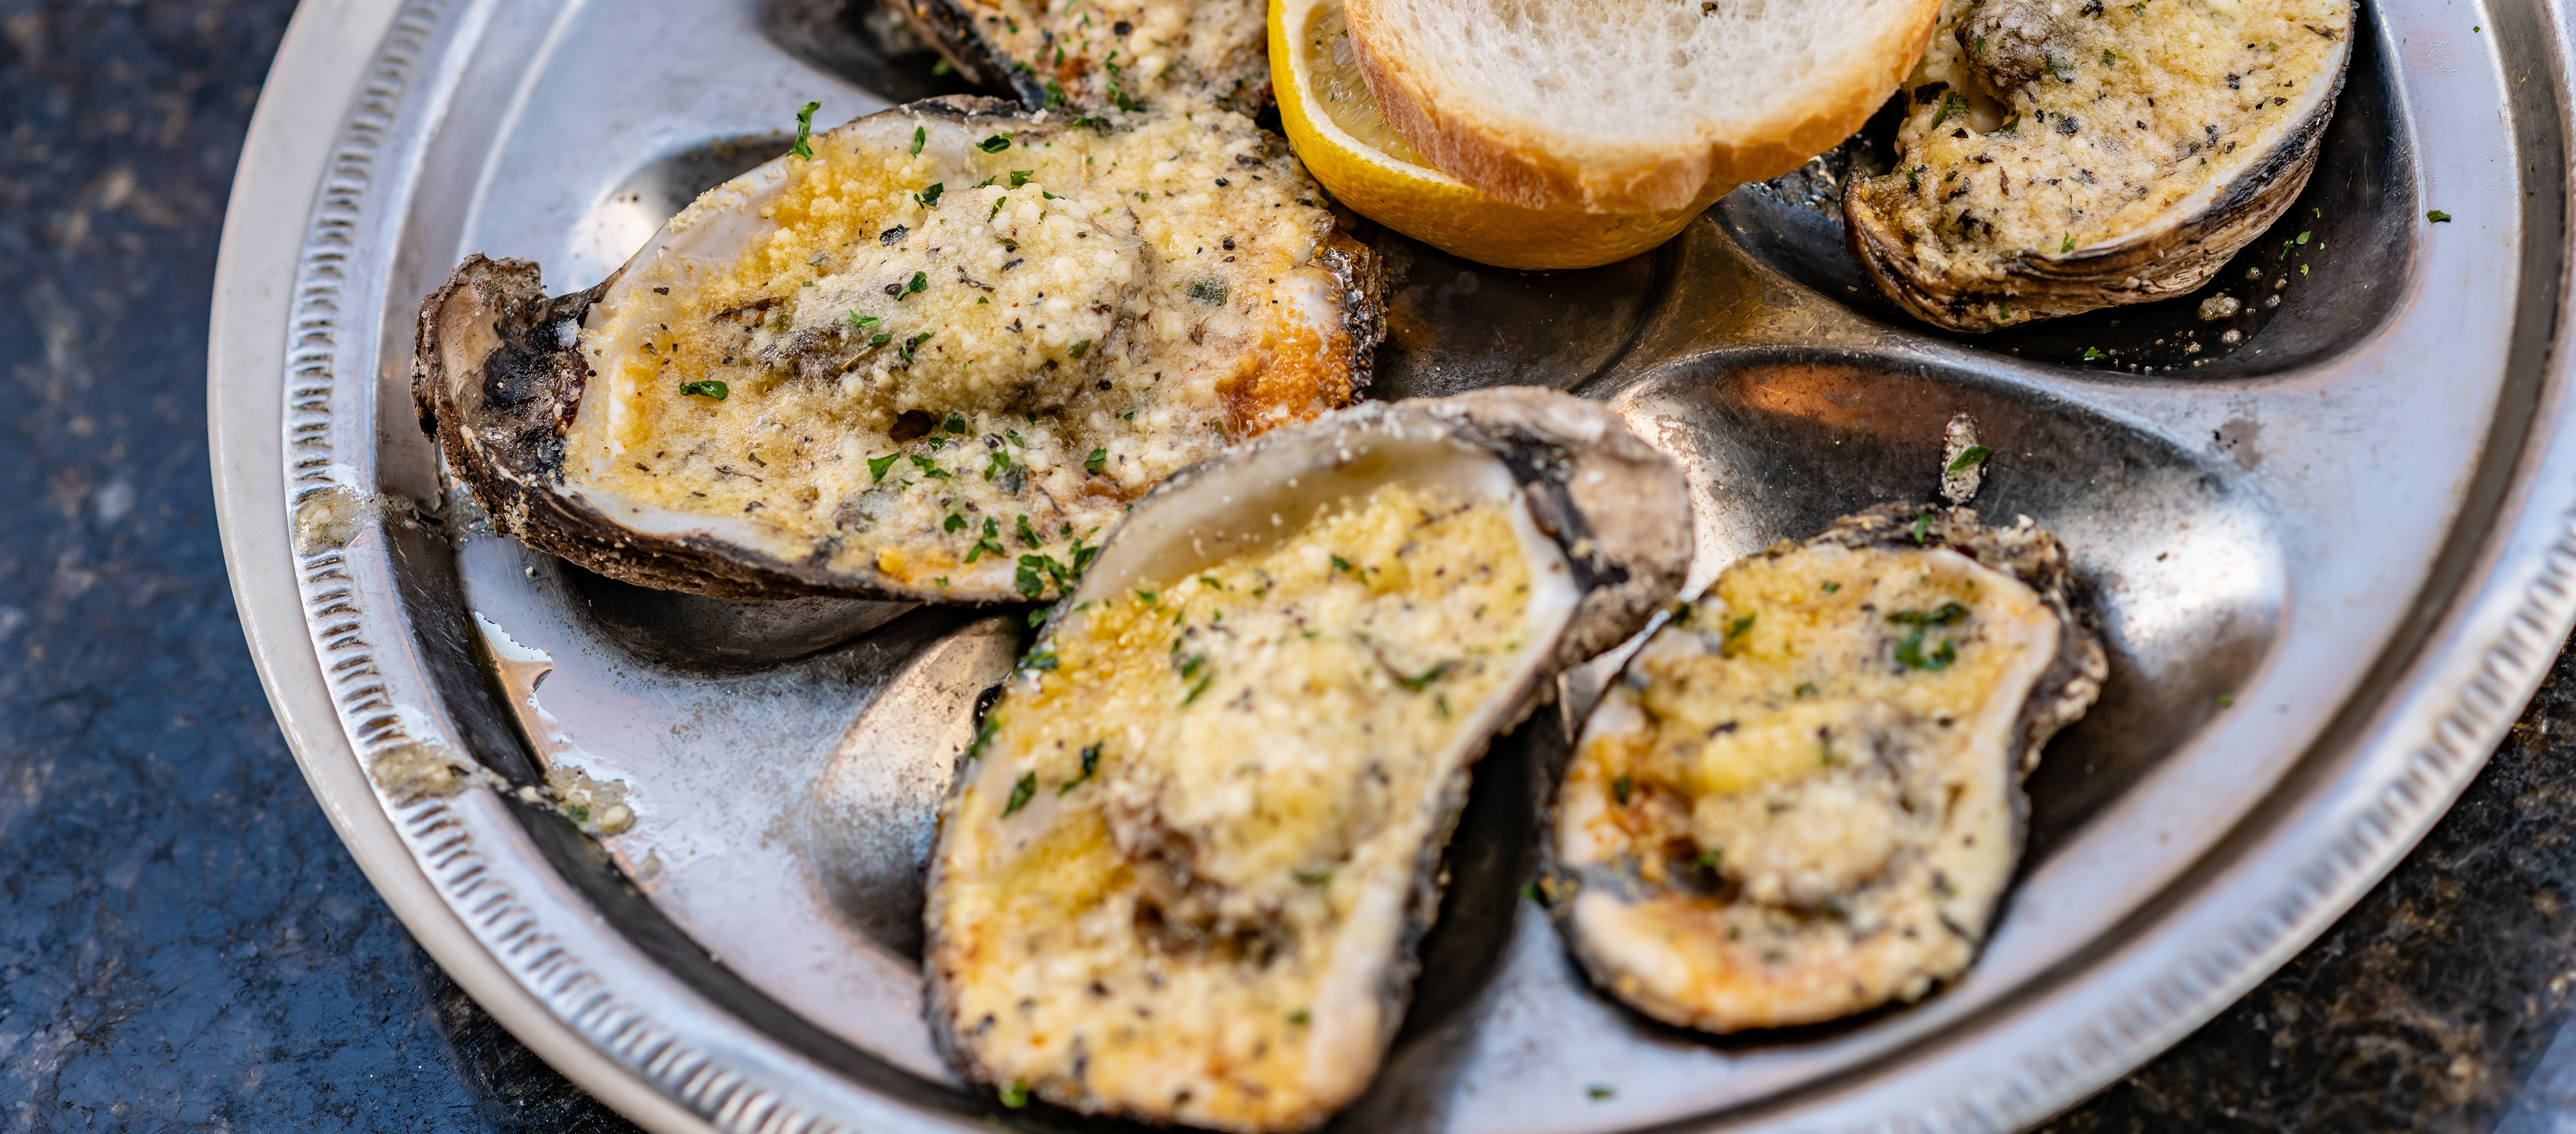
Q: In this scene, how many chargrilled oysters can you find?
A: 5